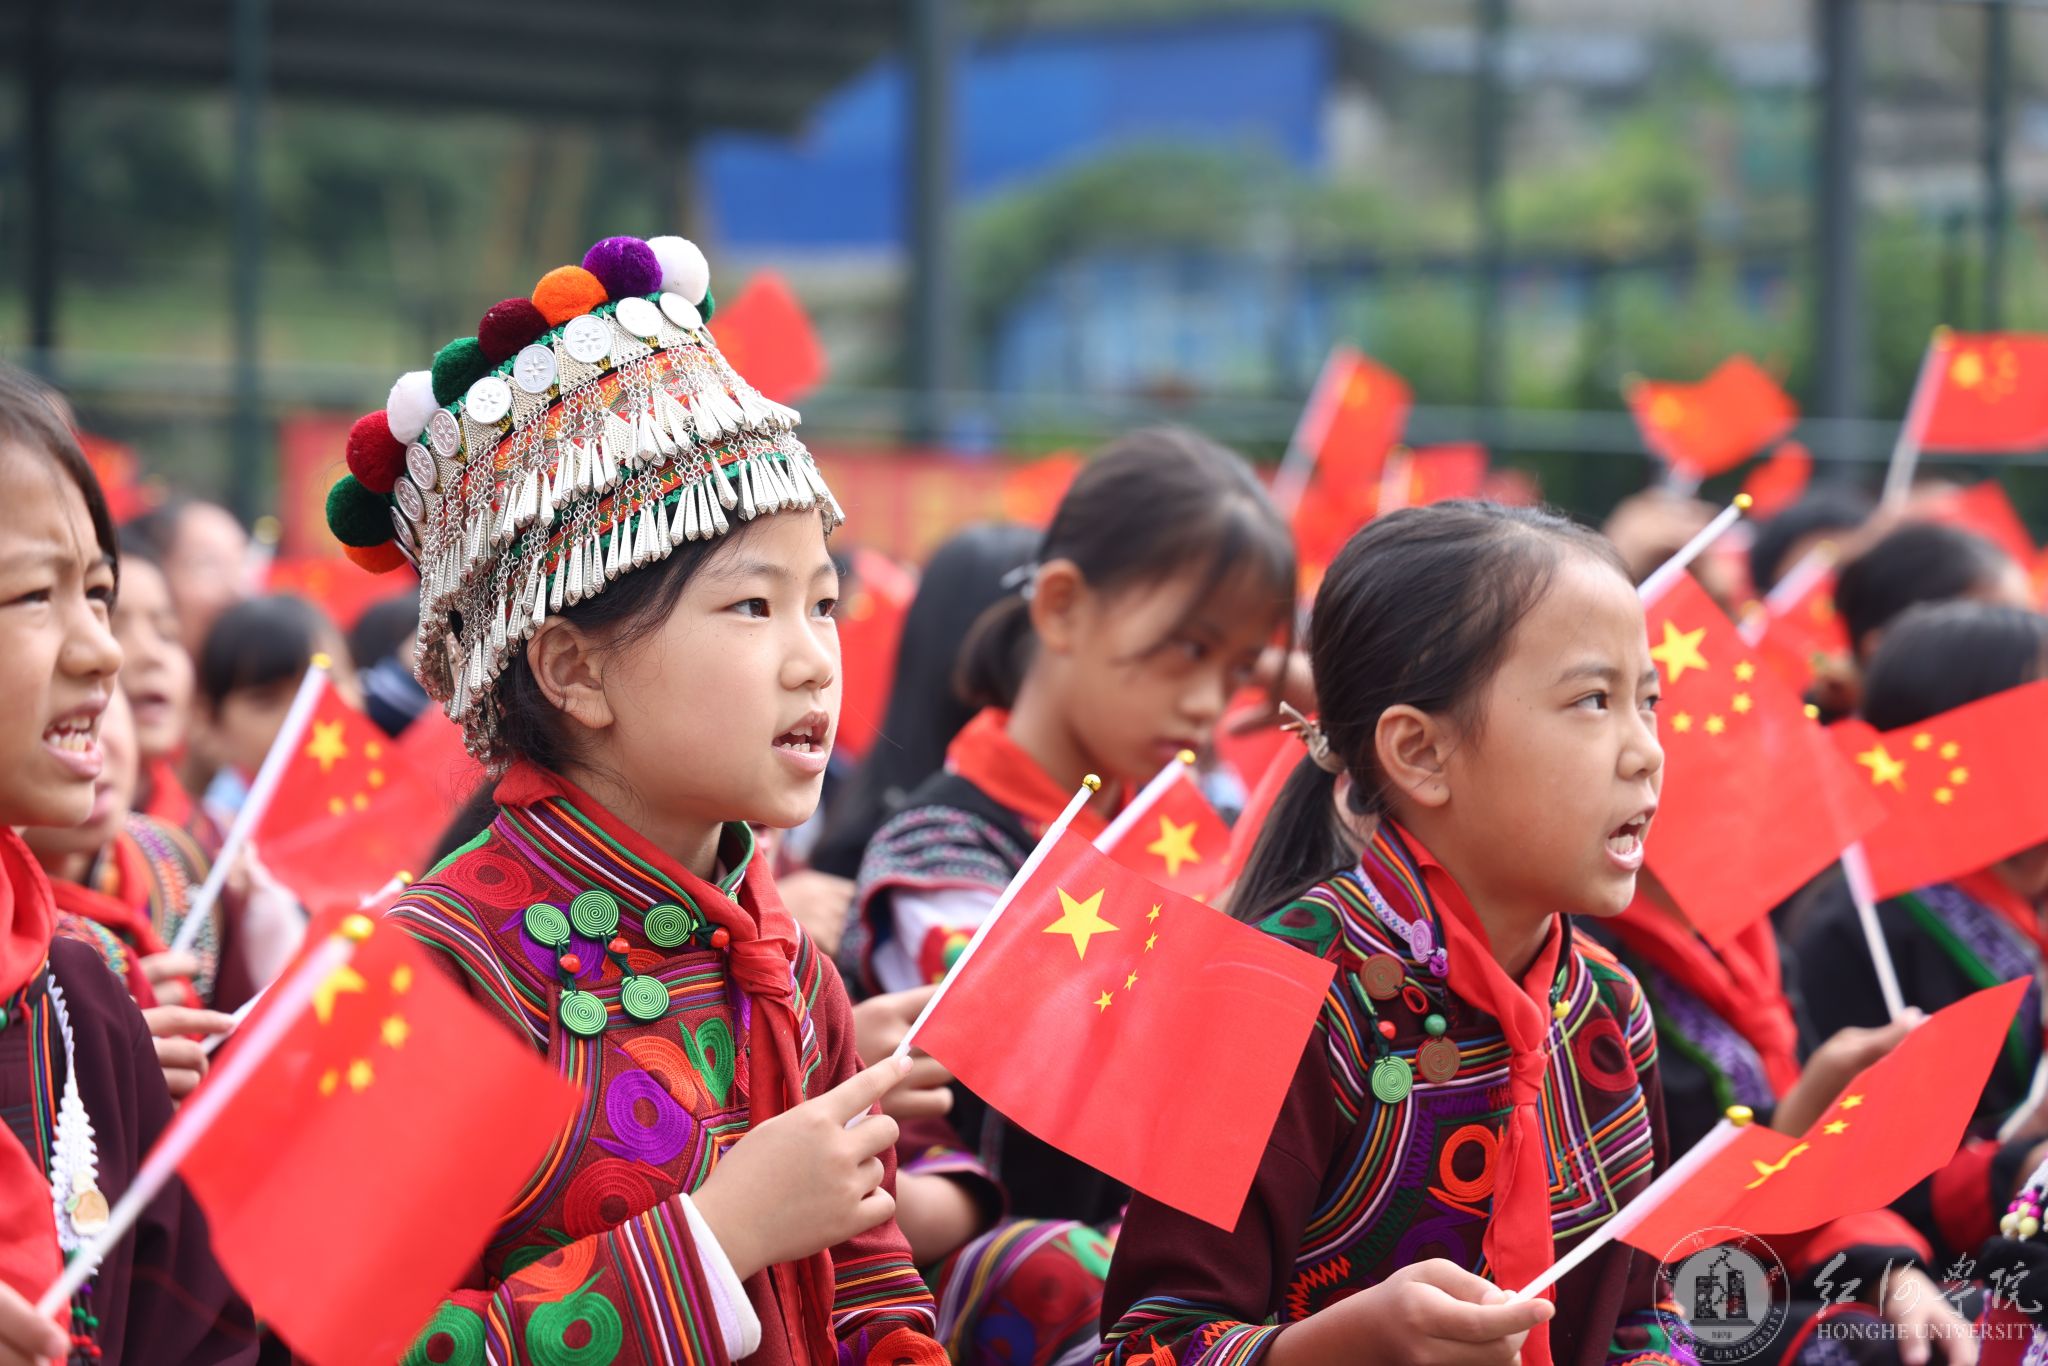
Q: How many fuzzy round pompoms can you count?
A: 10